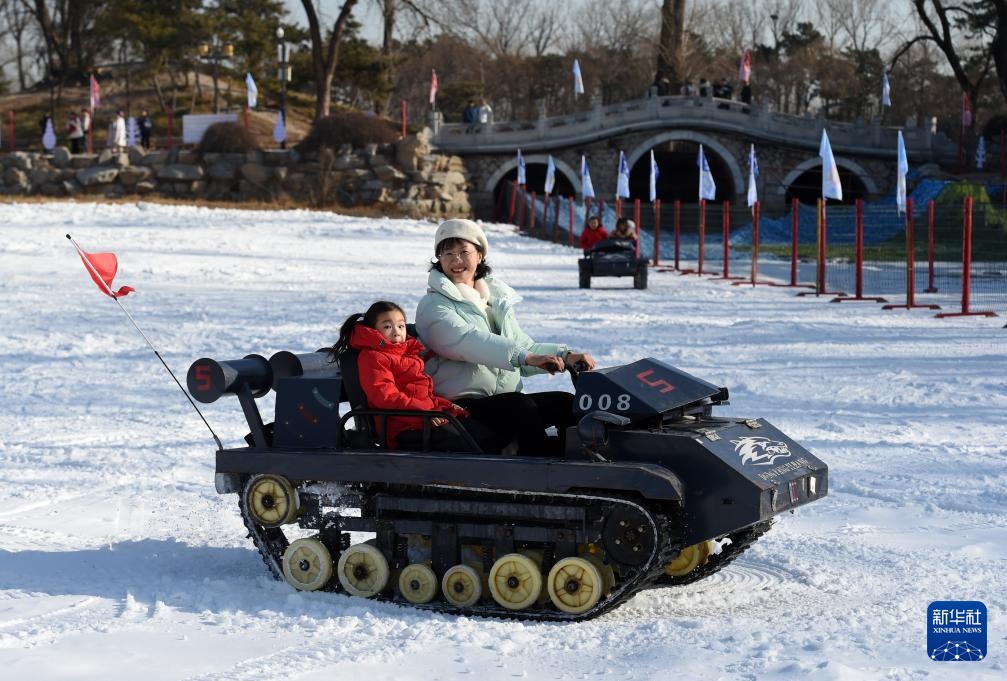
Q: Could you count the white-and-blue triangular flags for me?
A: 12